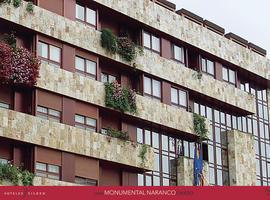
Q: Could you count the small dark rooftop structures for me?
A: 5